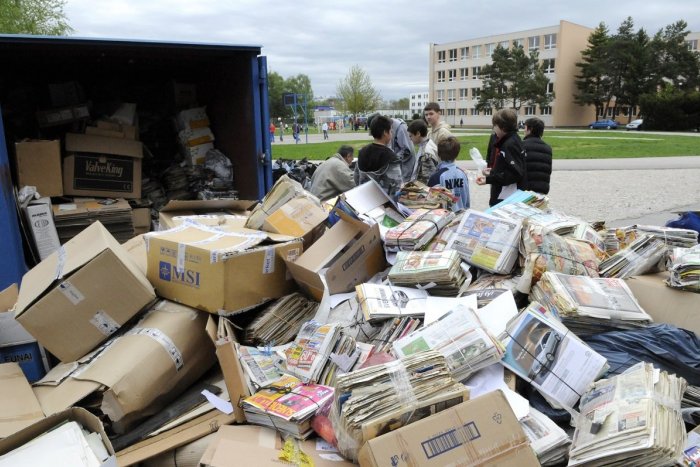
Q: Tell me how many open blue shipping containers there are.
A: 1